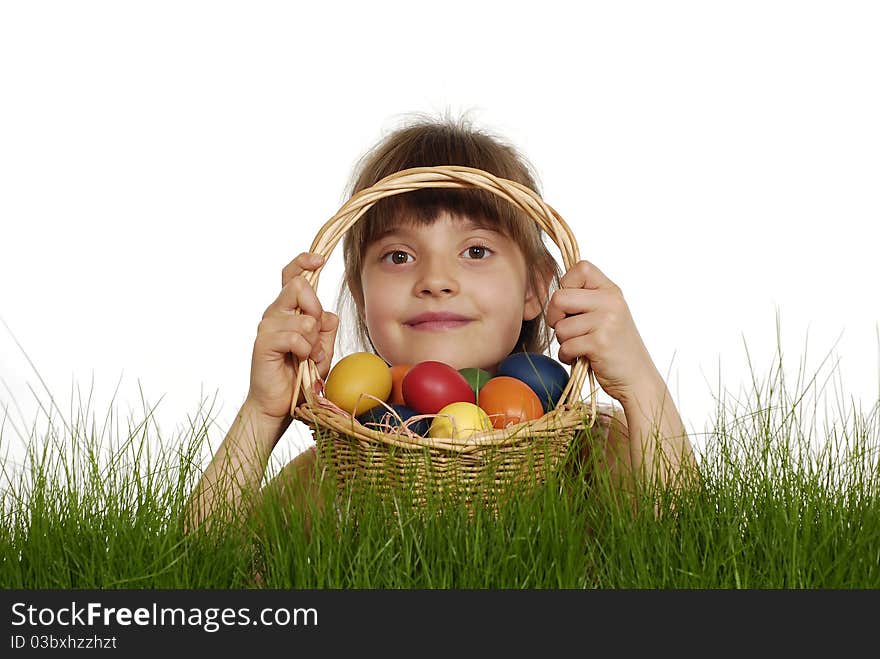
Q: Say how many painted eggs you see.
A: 8